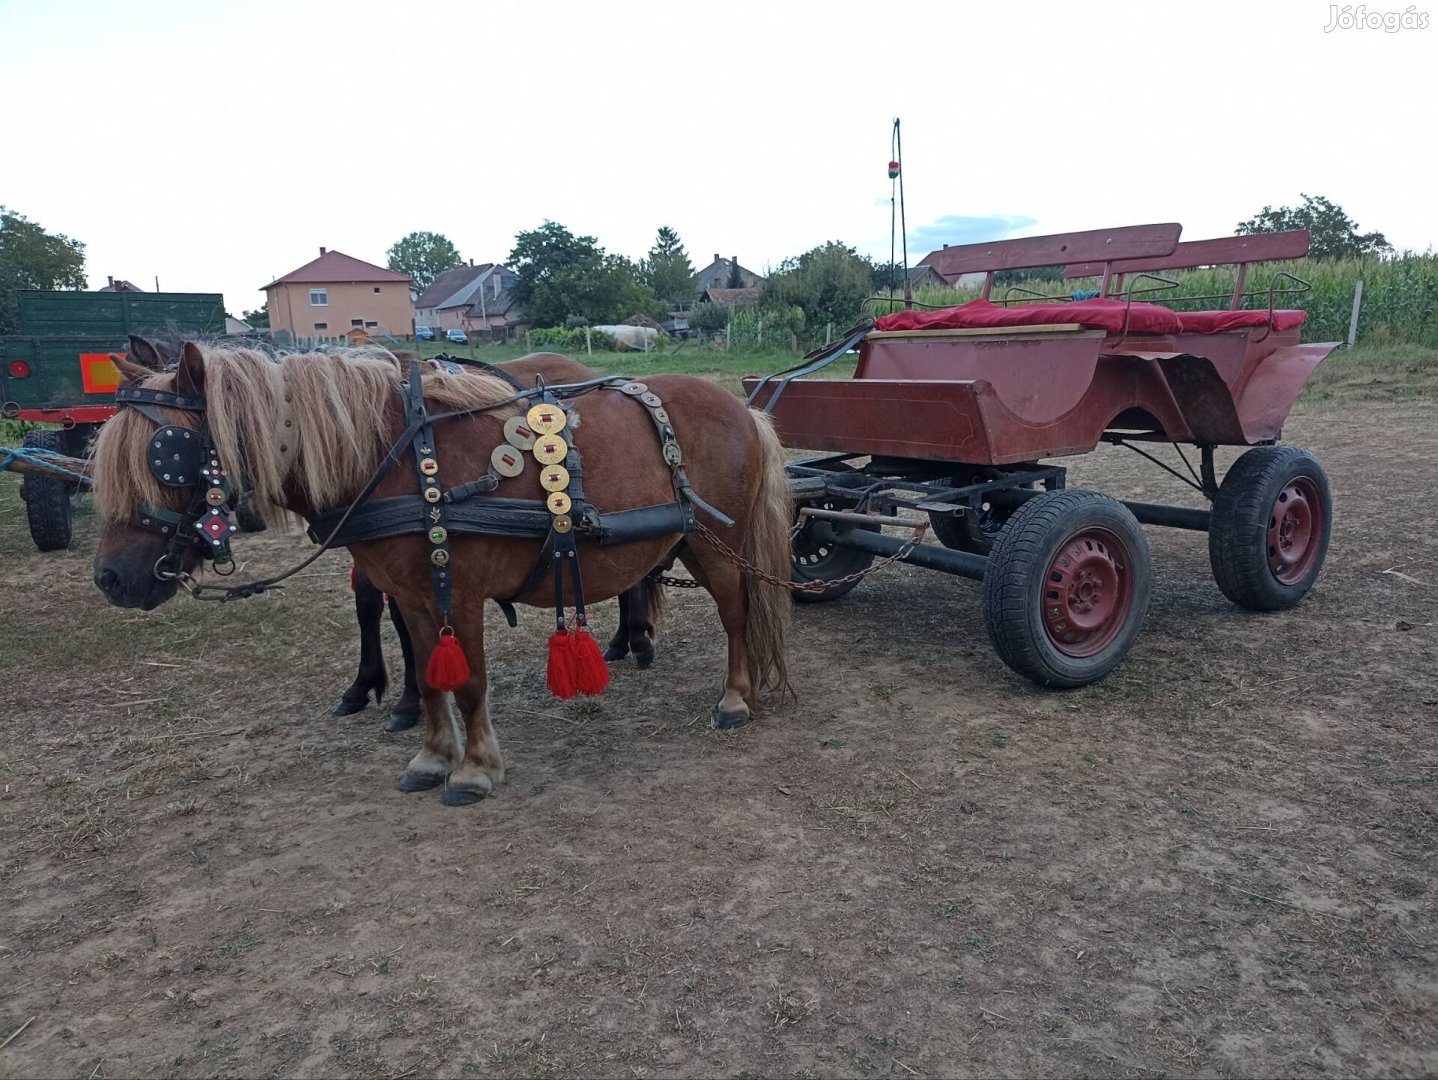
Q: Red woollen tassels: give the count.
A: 3